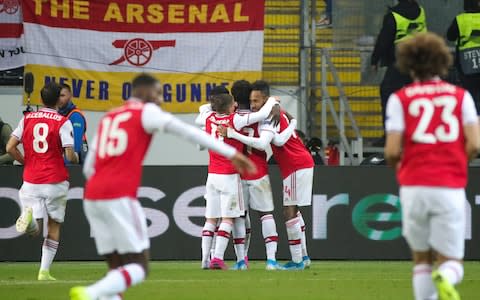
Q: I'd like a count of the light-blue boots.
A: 4